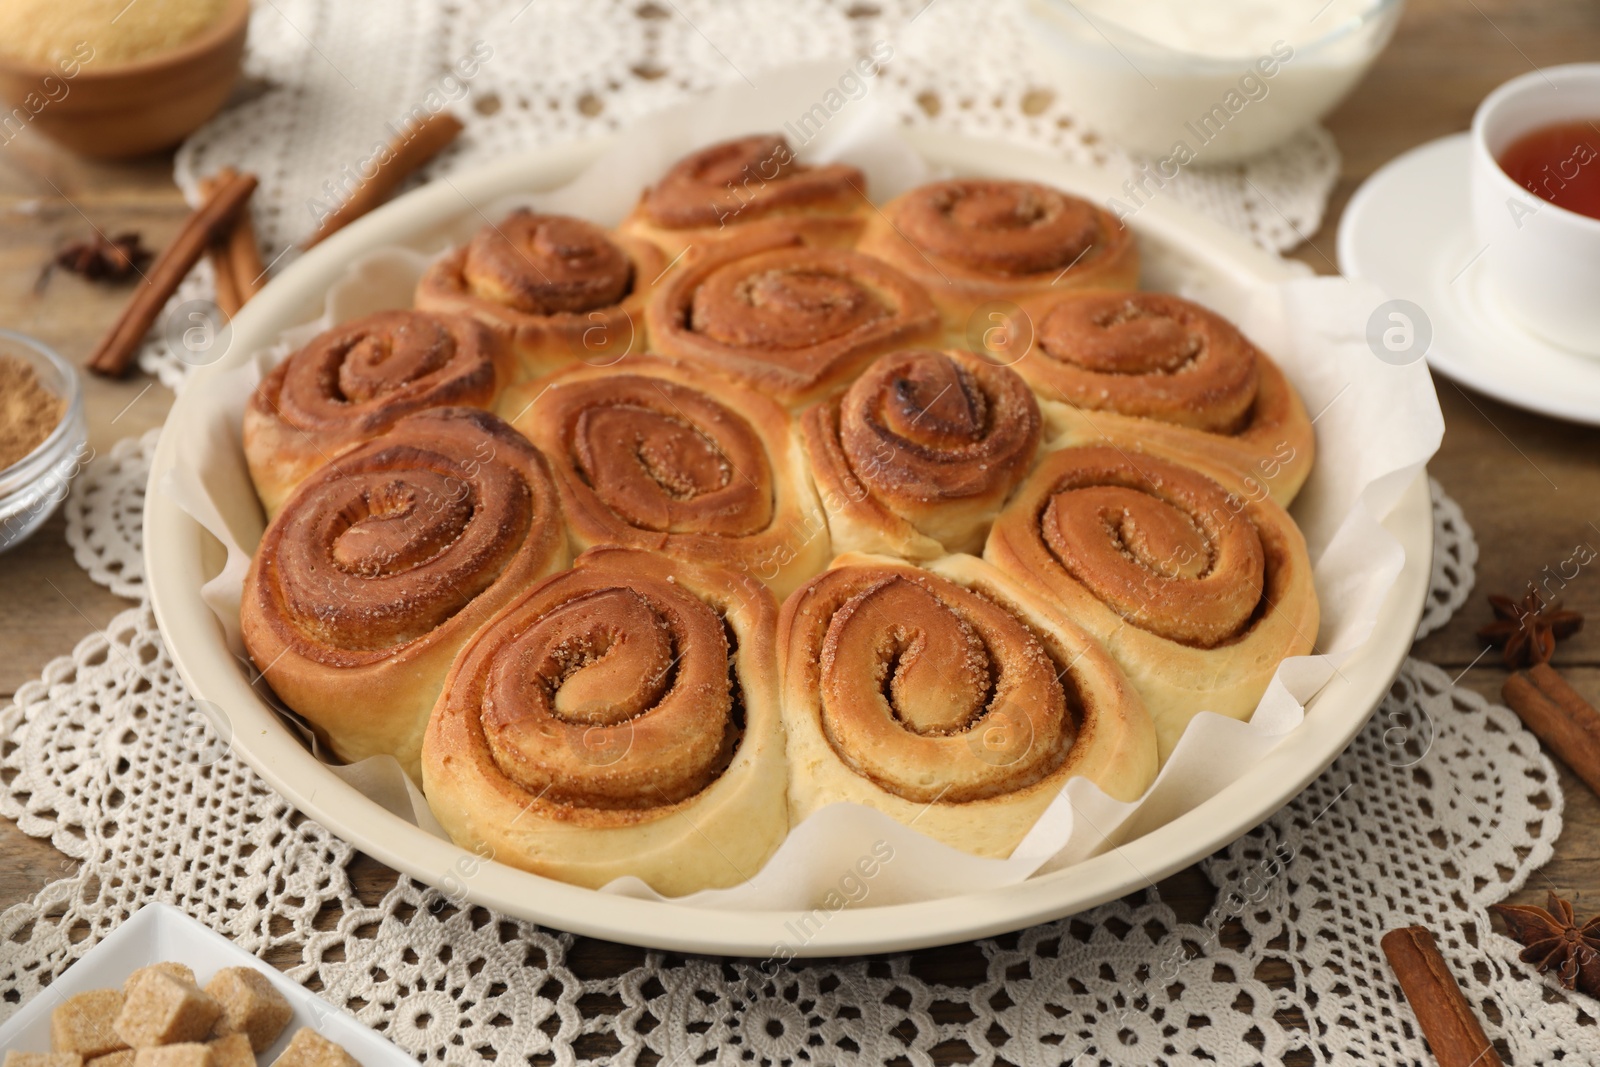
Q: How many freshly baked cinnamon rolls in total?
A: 12